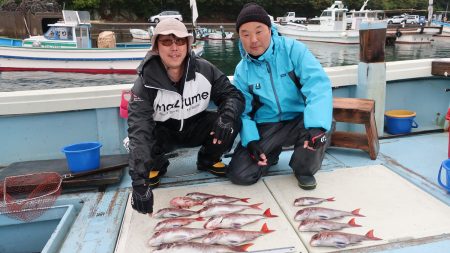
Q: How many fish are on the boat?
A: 14